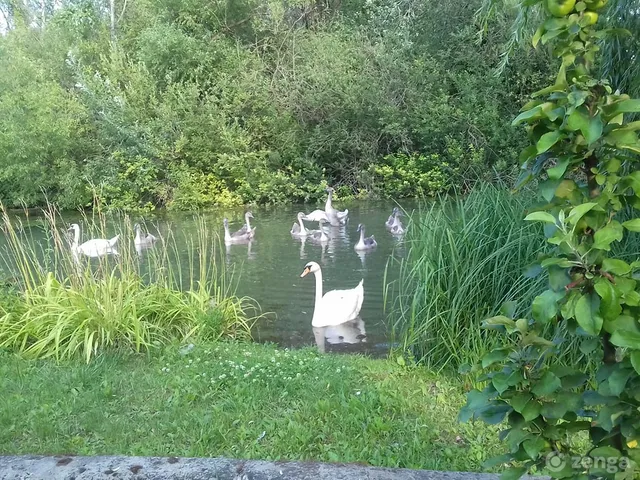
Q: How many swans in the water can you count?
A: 11